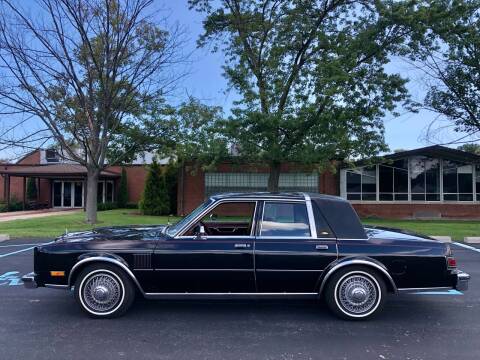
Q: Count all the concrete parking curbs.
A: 3